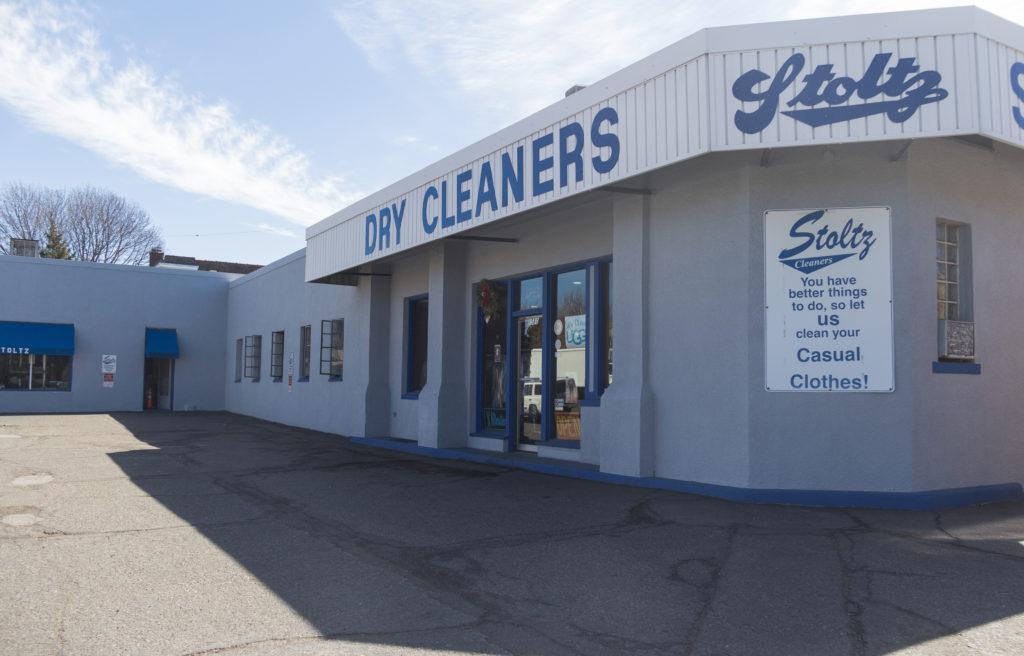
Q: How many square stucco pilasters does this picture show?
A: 3